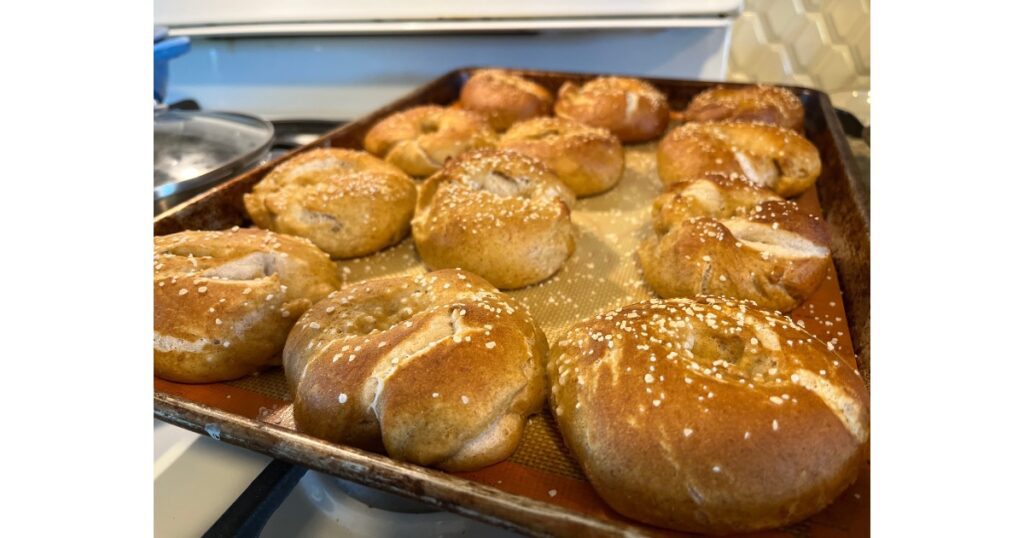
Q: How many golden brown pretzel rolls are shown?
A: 12